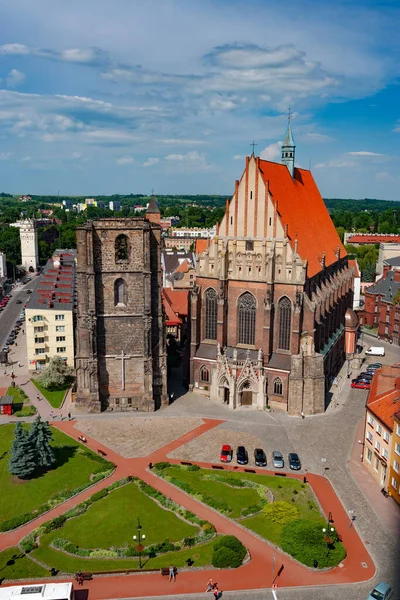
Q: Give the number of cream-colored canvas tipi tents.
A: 0